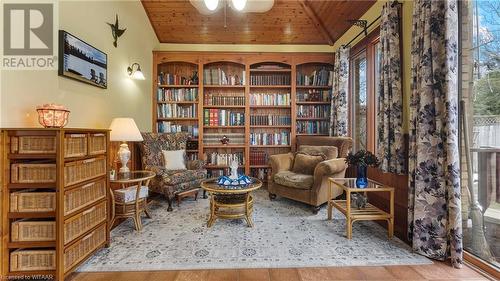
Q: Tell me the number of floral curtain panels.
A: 3